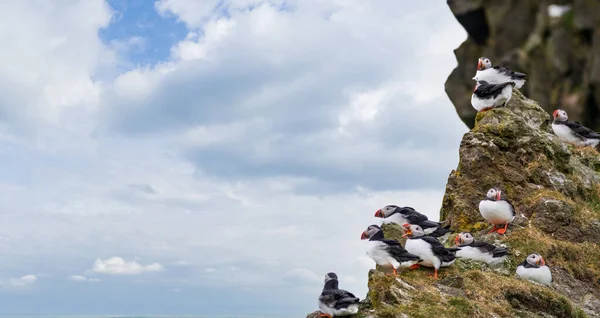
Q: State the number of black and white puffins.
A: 10